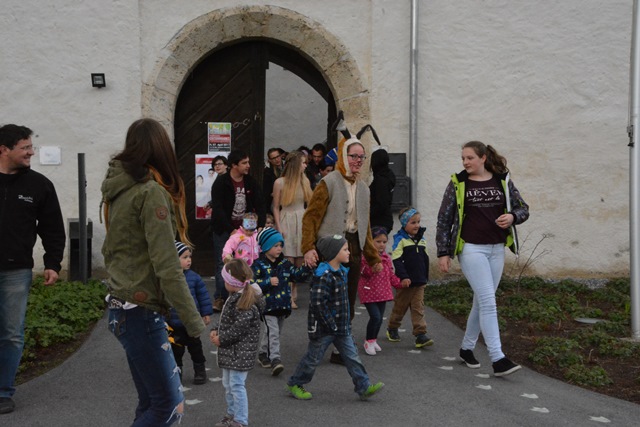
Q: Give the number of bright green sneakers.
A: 2